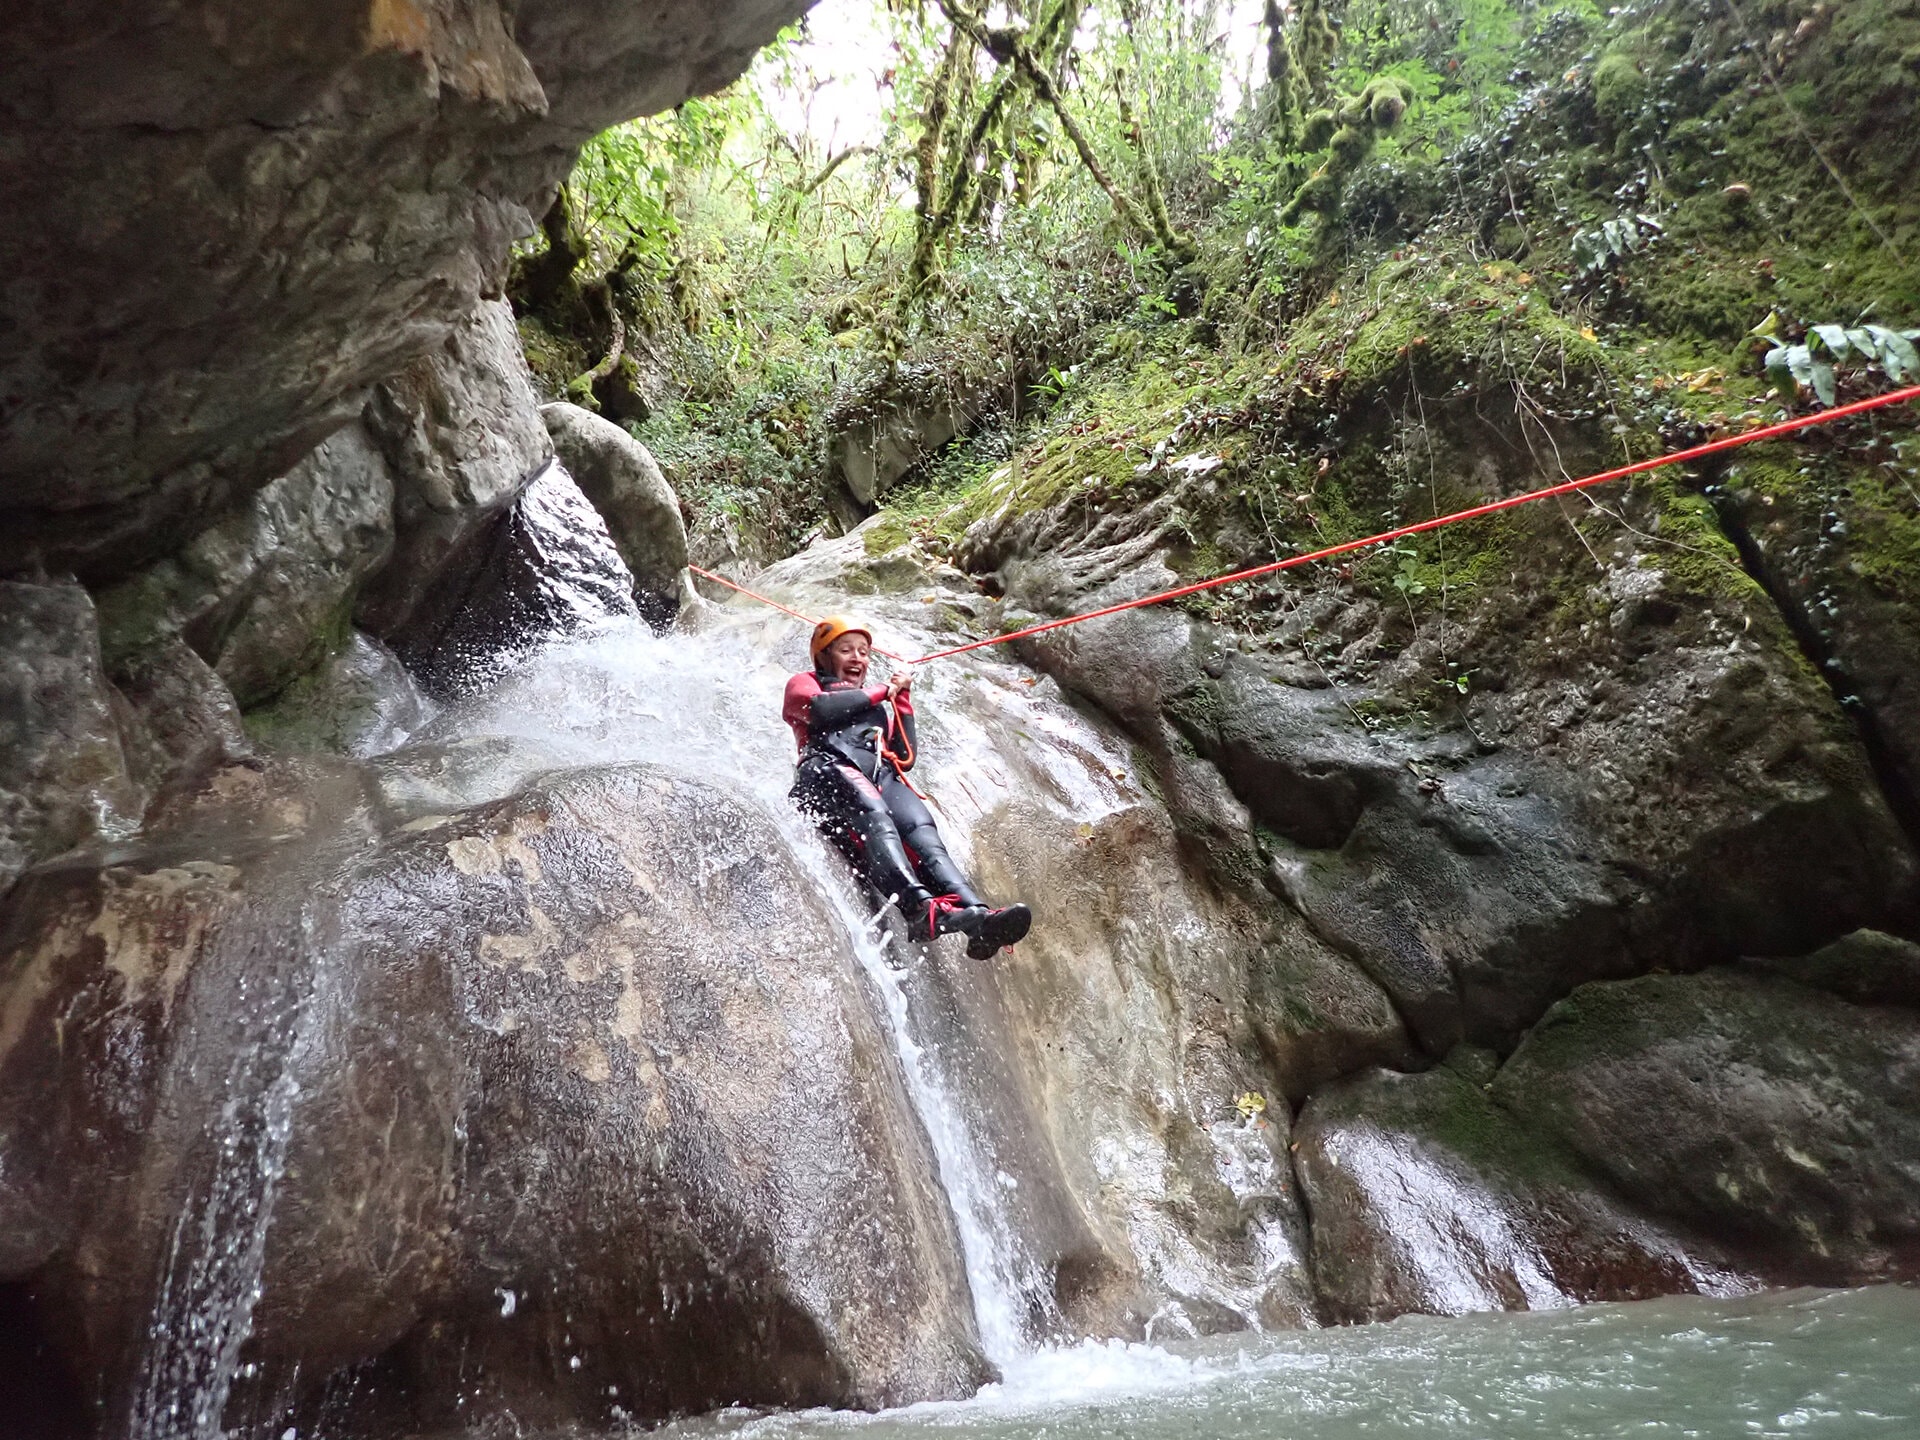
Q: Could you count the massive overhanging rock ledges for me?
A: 1